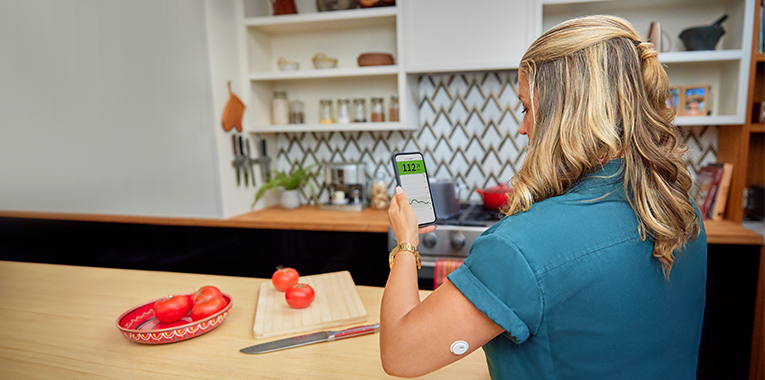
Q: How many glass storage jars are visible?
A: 8